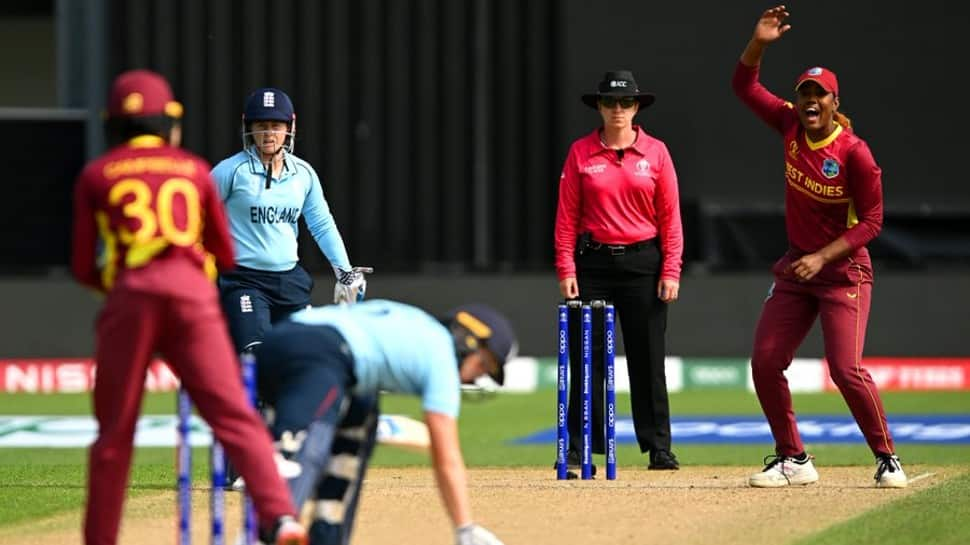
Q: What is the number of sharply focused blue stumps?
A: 3